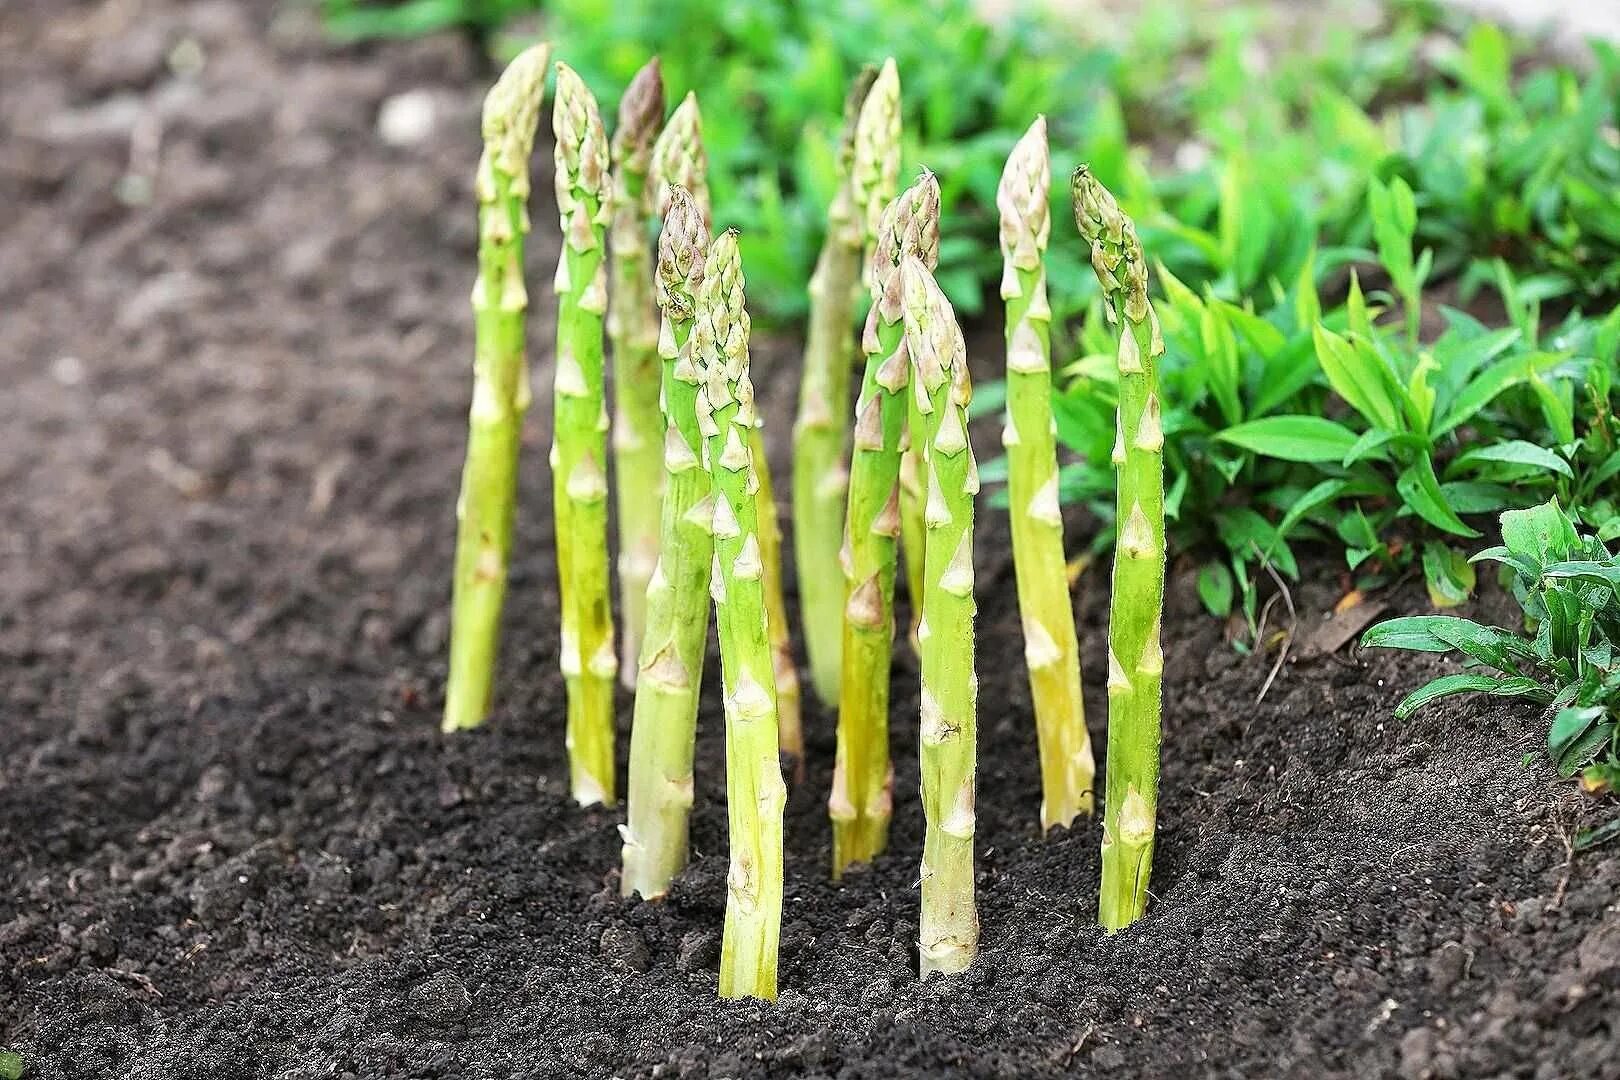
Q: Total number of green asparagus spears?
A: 12